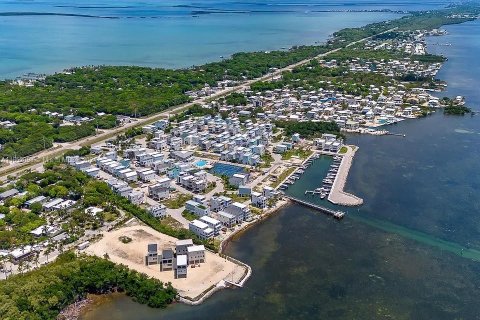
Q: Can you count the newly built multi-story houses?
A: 5